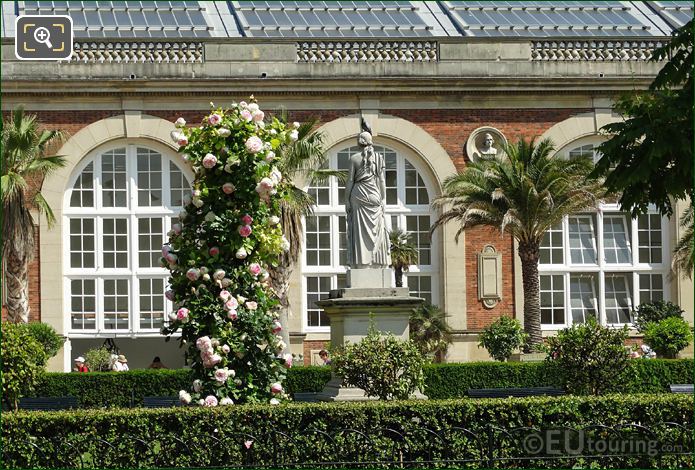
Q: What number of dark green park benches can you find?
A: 5